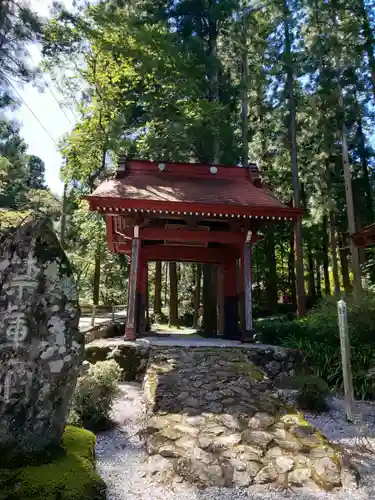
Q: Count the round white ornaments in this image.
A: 2